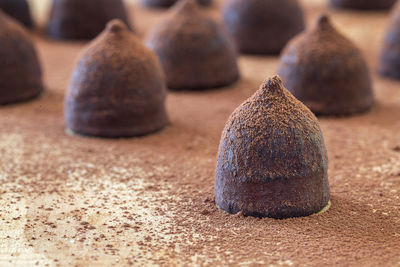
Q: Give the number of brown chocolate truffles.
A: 11